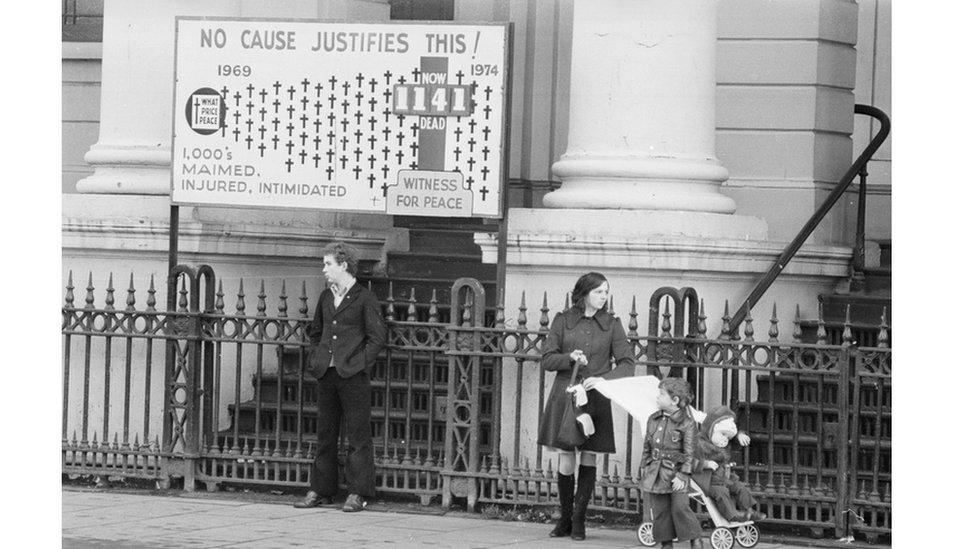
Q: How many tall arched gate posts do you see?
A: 3